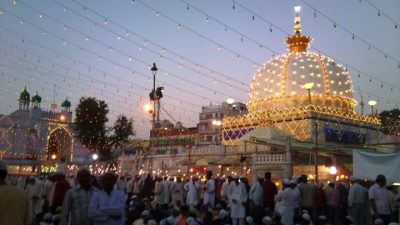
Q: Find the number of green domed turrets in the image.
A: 3